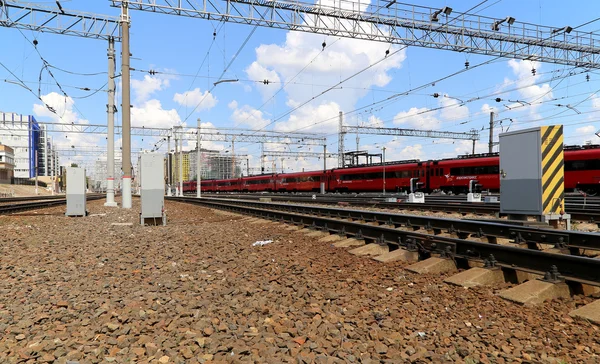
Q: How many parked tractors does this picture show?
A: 0